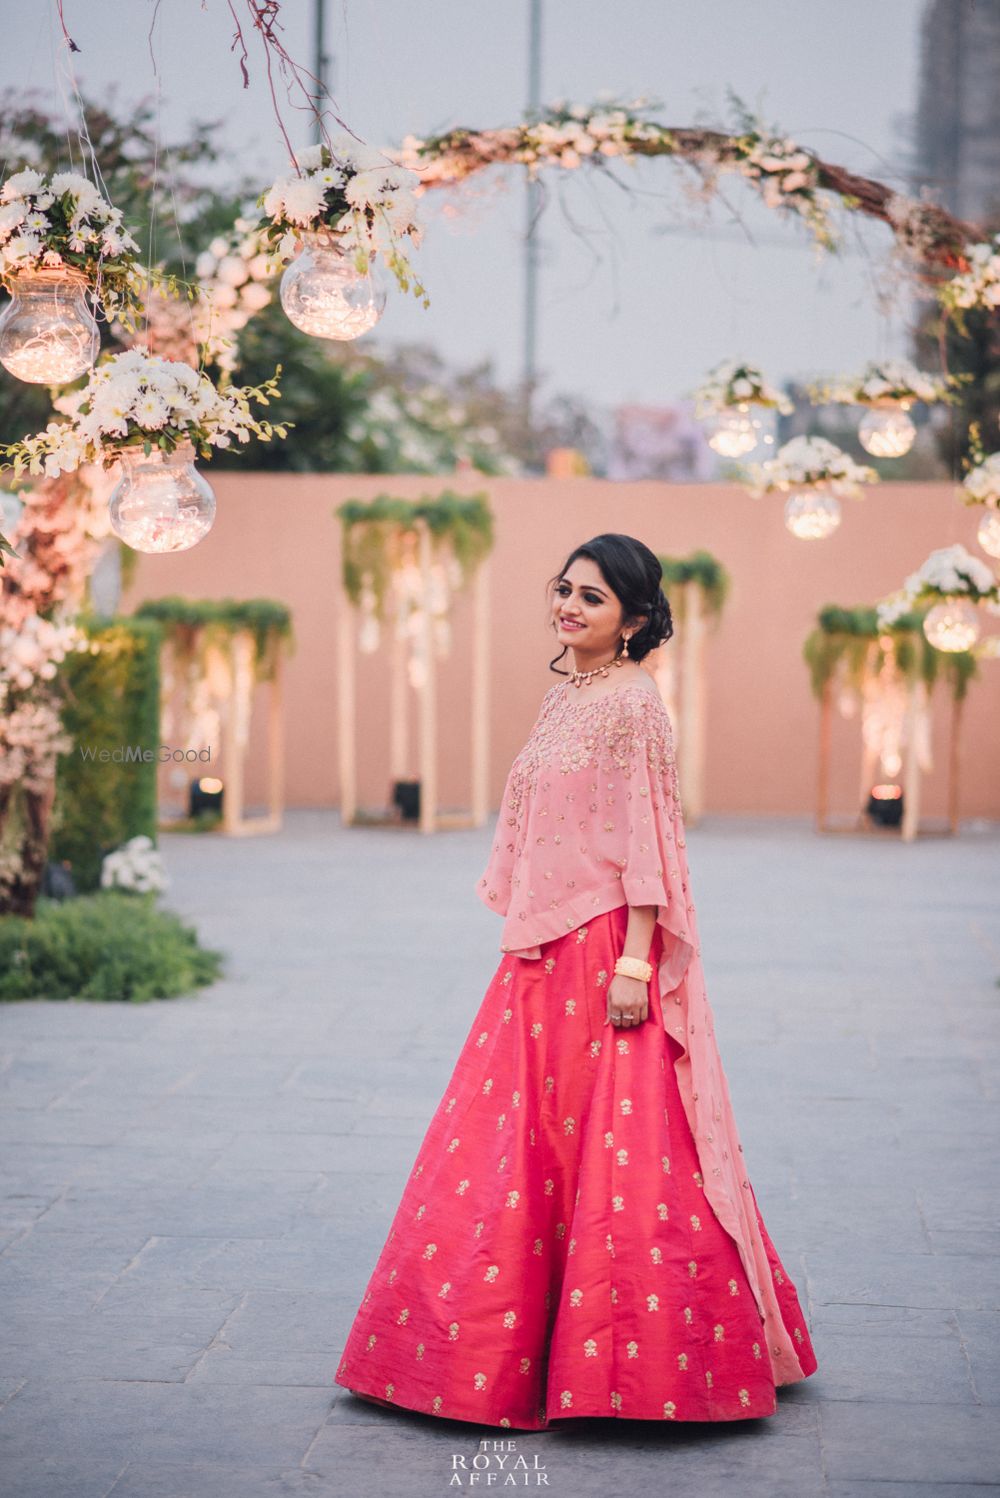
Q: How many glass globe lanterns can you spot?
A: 8